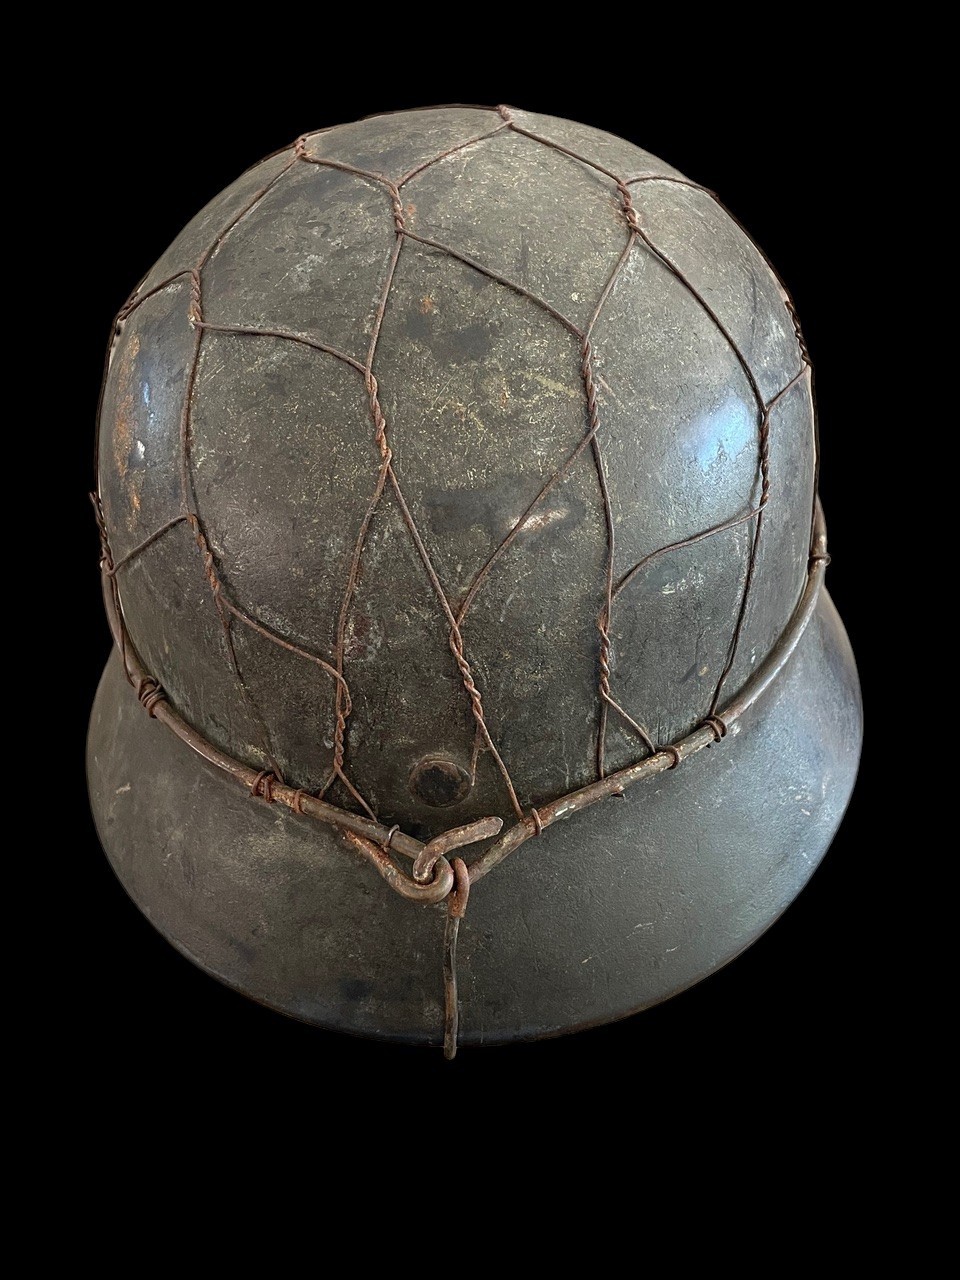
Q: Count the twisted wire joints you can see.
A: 15